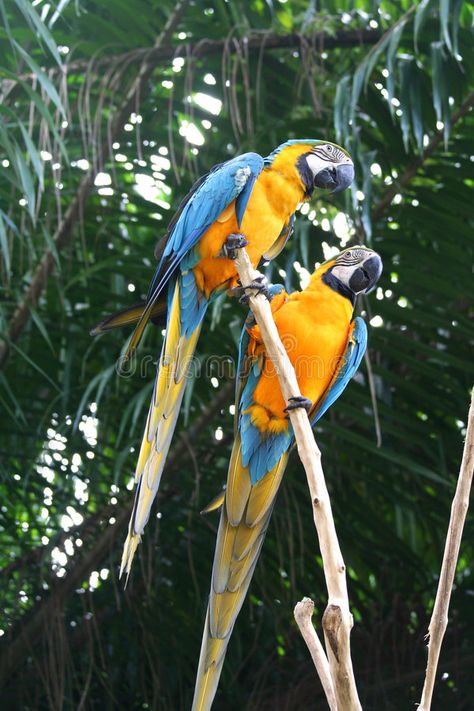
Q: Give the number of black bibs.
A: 2